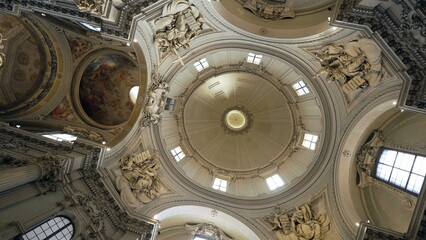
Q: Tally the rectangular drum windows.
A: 8